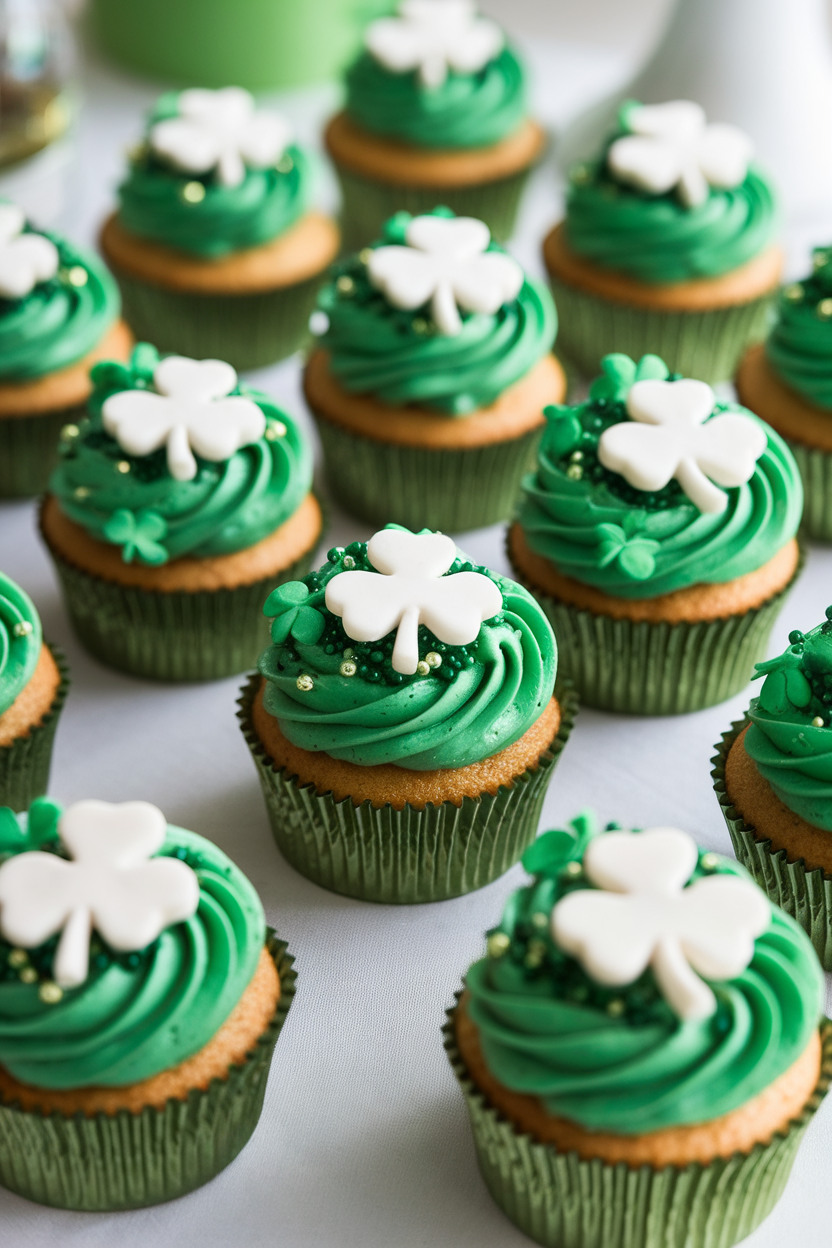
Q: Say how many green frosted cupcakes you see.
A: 13